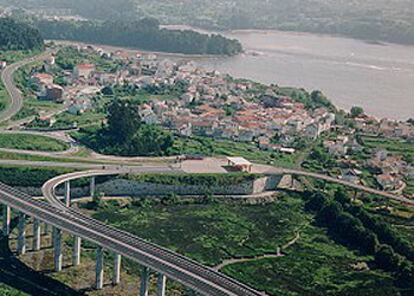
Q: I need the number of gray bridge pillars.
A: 12